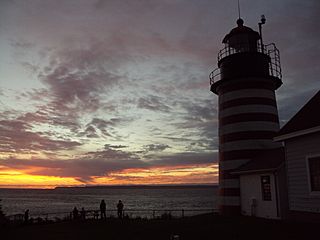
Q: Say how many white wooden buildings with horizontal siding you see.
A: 1